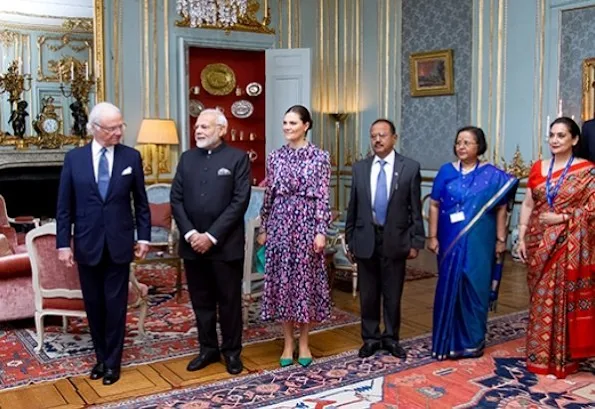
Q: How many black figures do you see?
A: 2